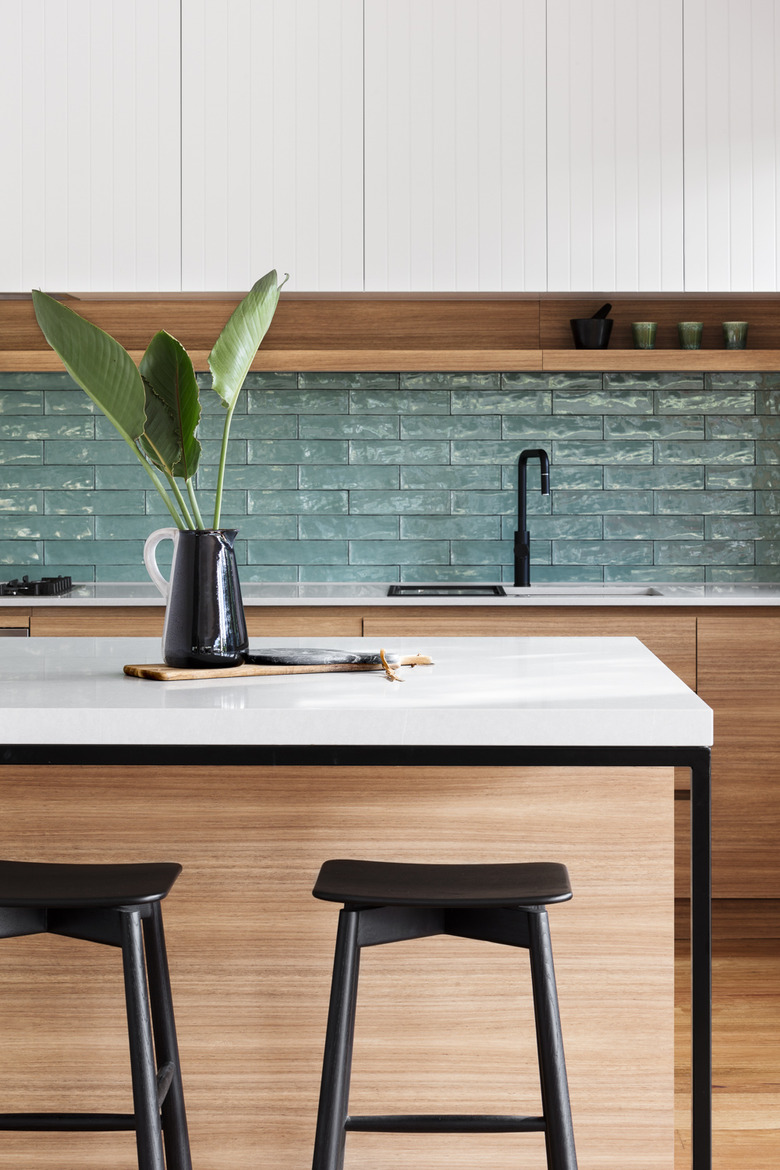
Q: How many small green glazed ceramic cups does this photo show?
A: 3